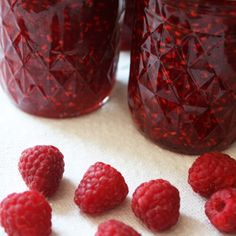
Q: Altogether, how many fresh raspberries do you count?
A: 7